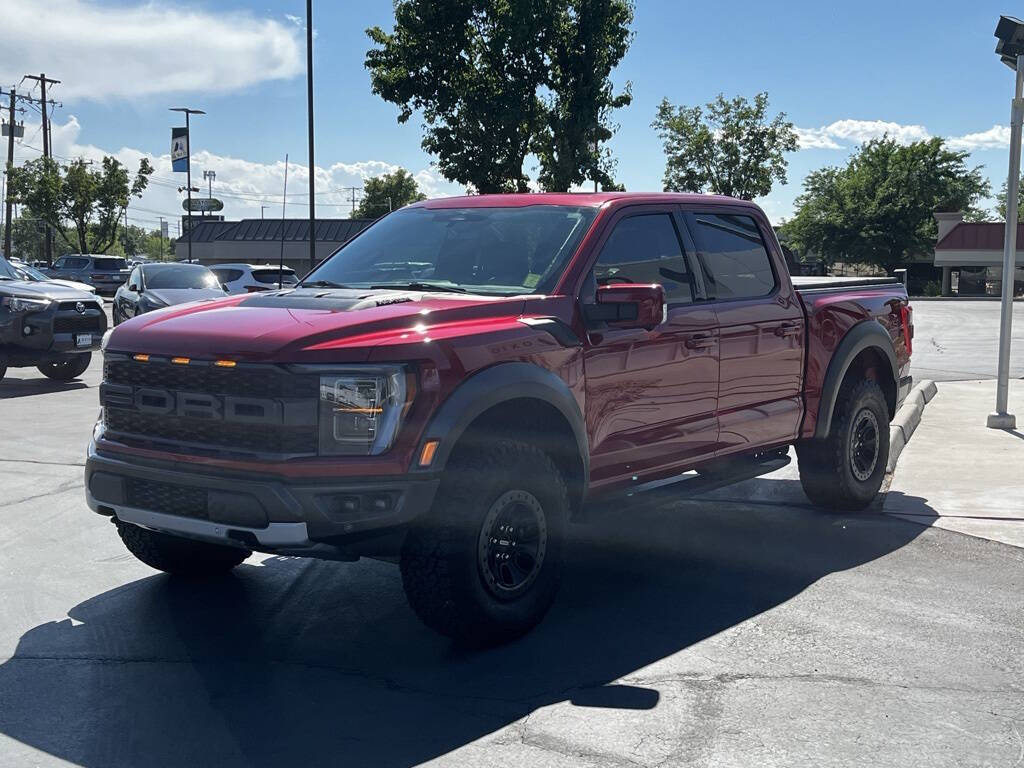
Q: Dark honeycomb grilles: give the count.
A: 2